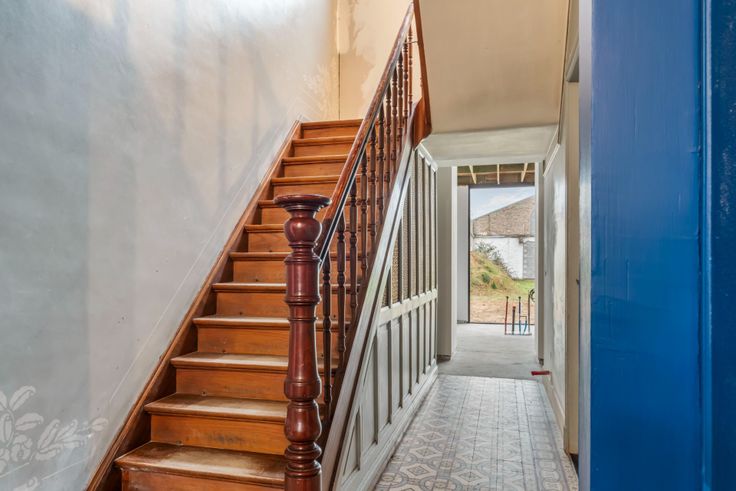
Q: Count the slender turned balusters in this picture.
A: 11